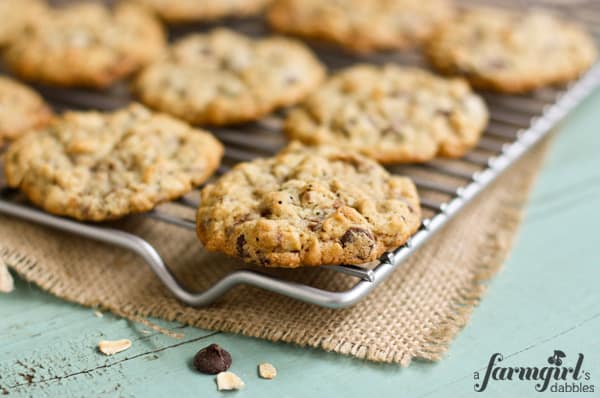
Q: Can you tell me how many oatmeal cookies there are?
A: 10